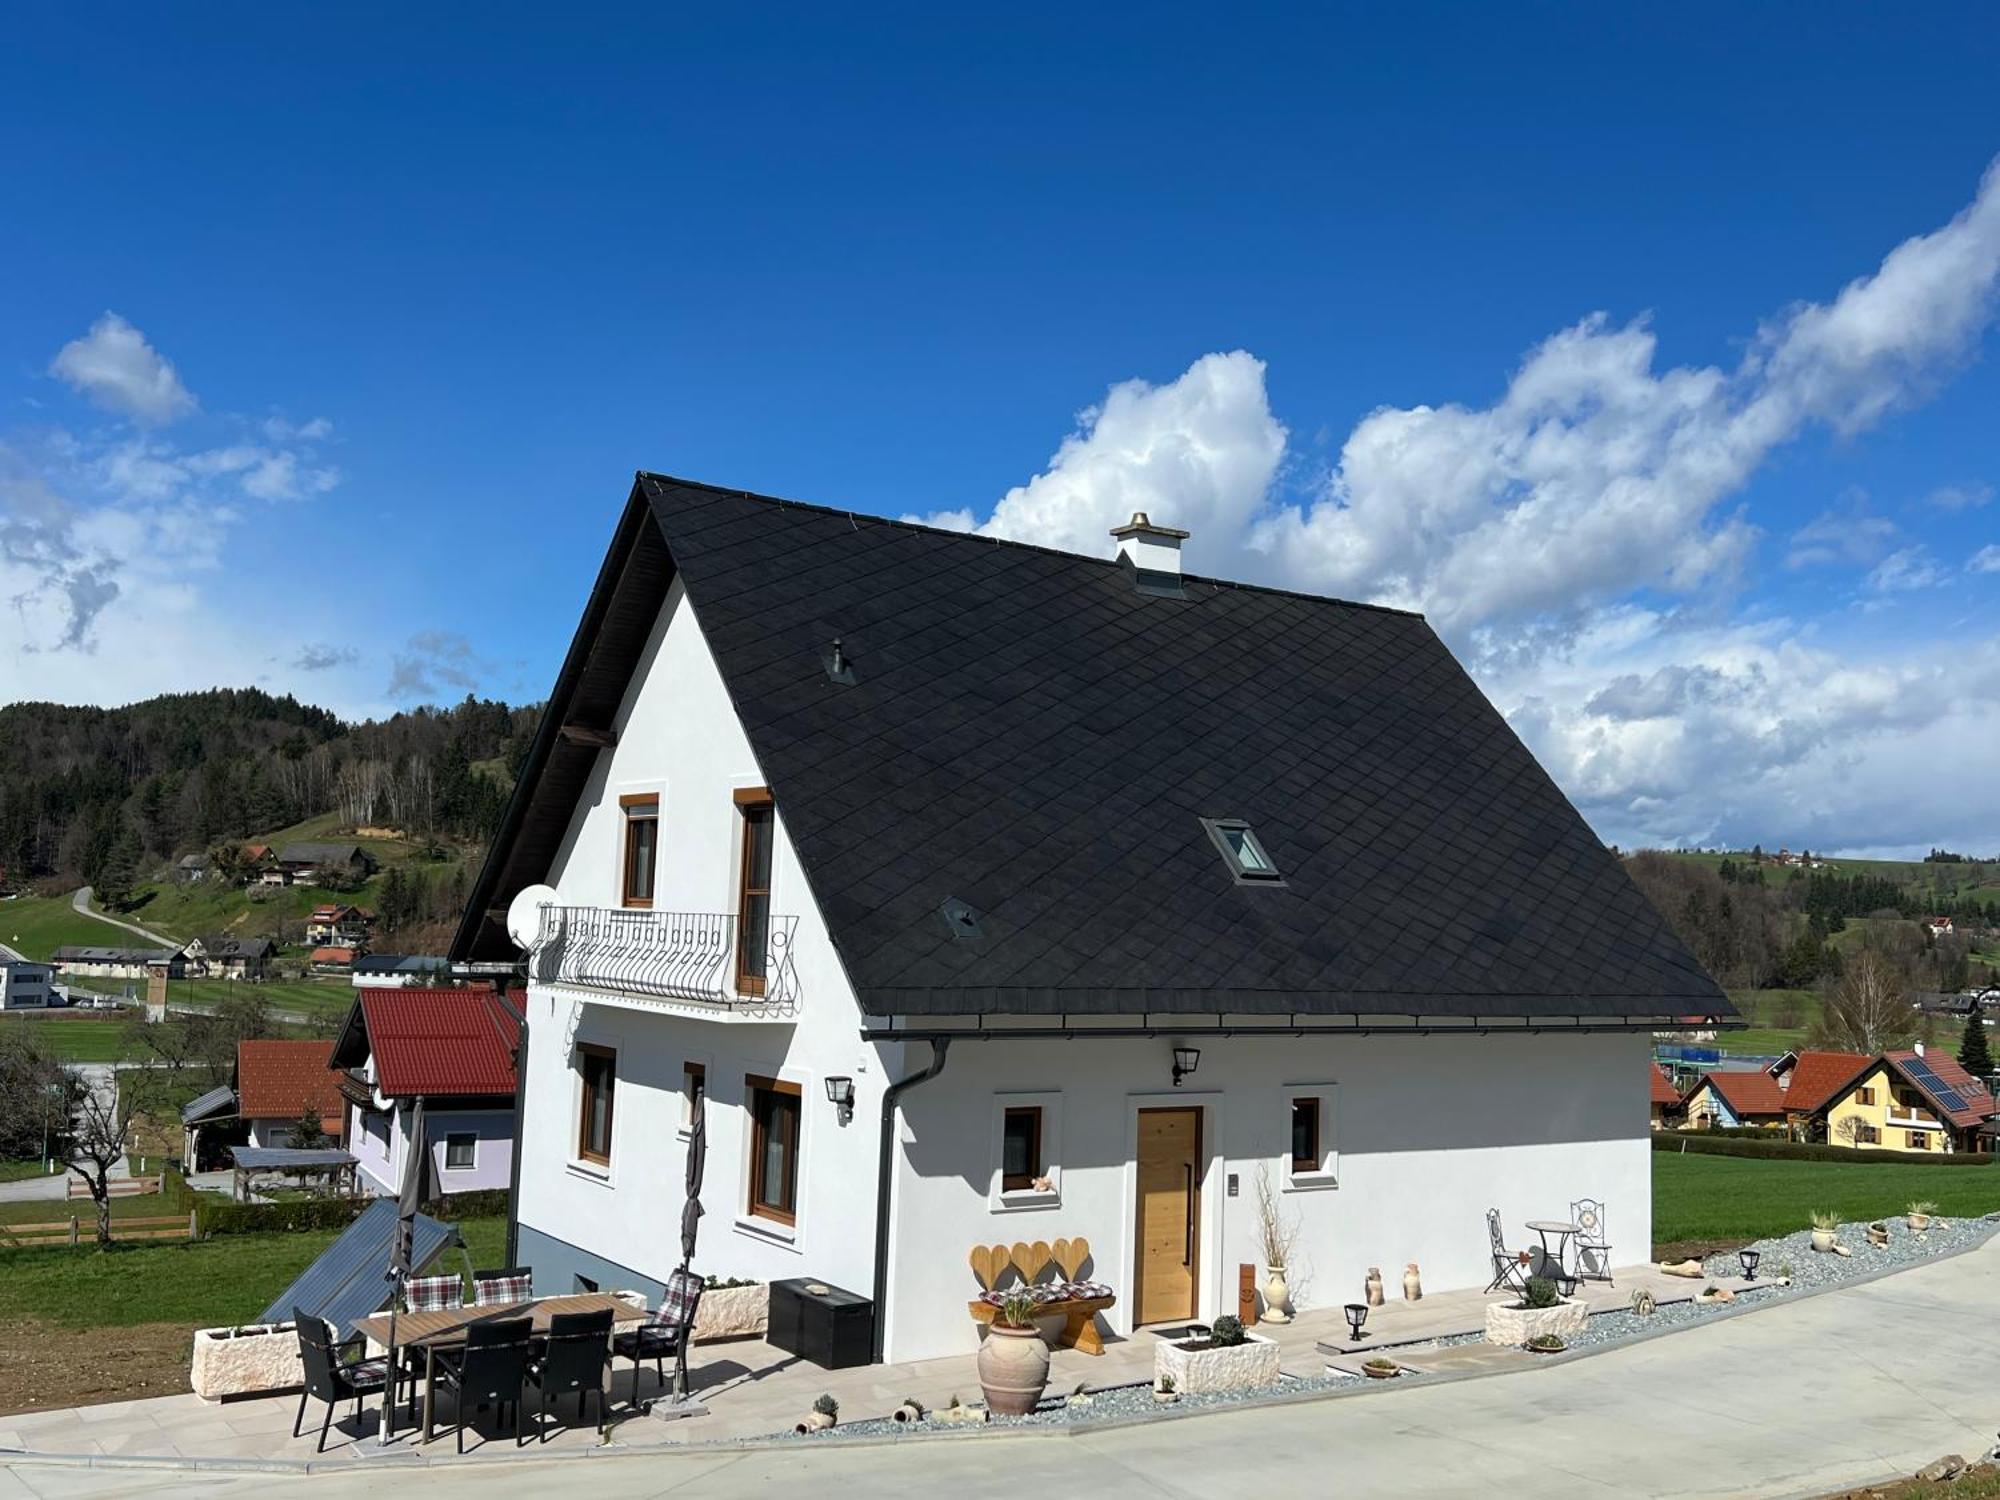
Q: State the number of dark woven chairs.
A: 6